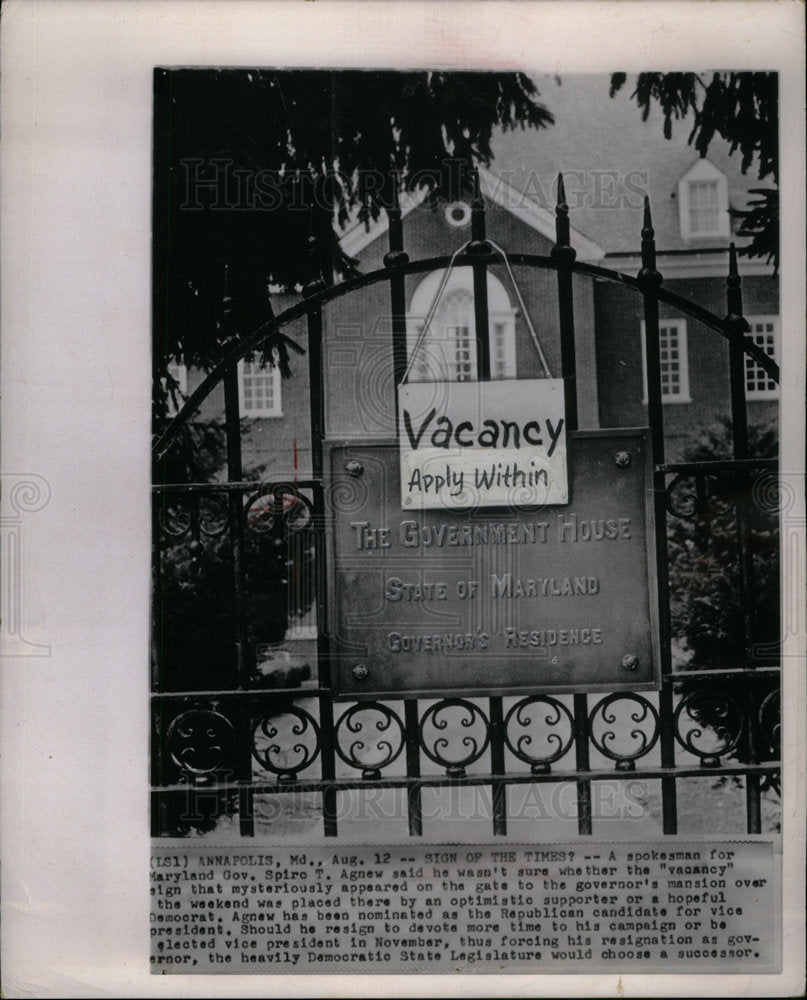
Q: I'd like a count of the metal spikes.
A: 7